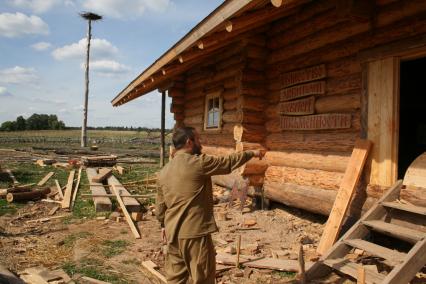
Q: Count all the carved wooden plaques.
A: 4